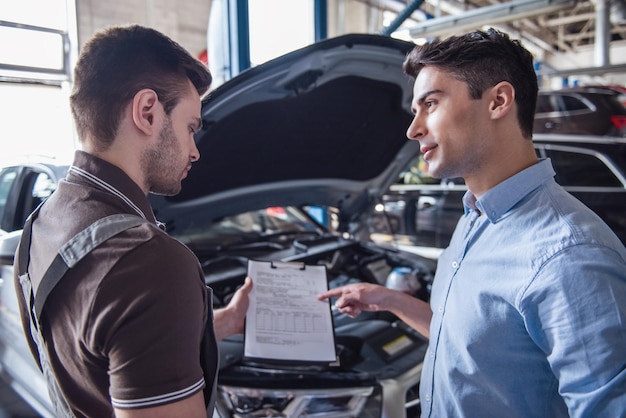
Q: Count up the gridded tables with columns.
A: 1